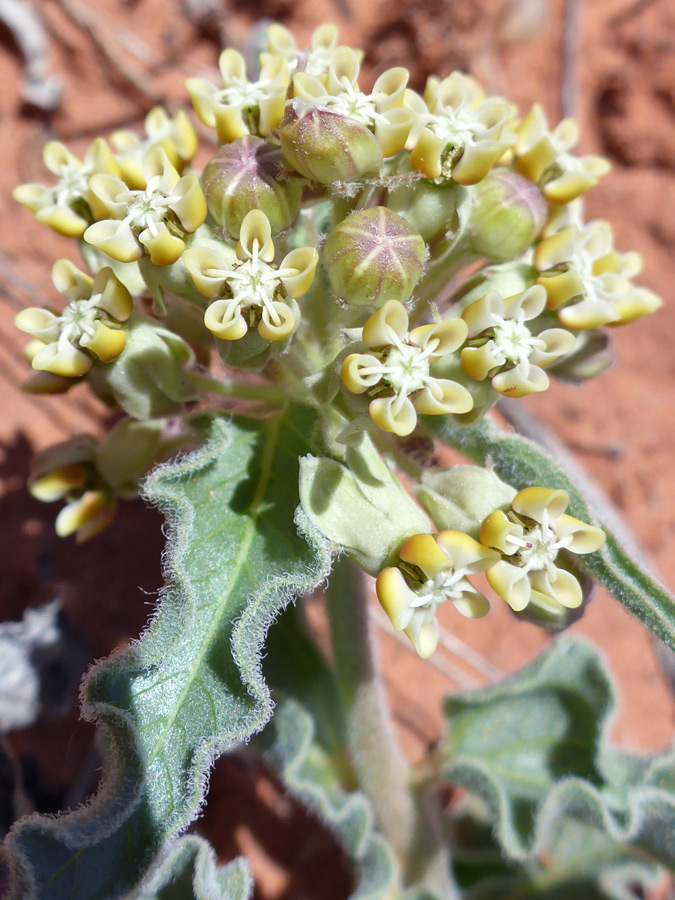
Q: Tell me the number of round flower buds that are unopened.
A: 4